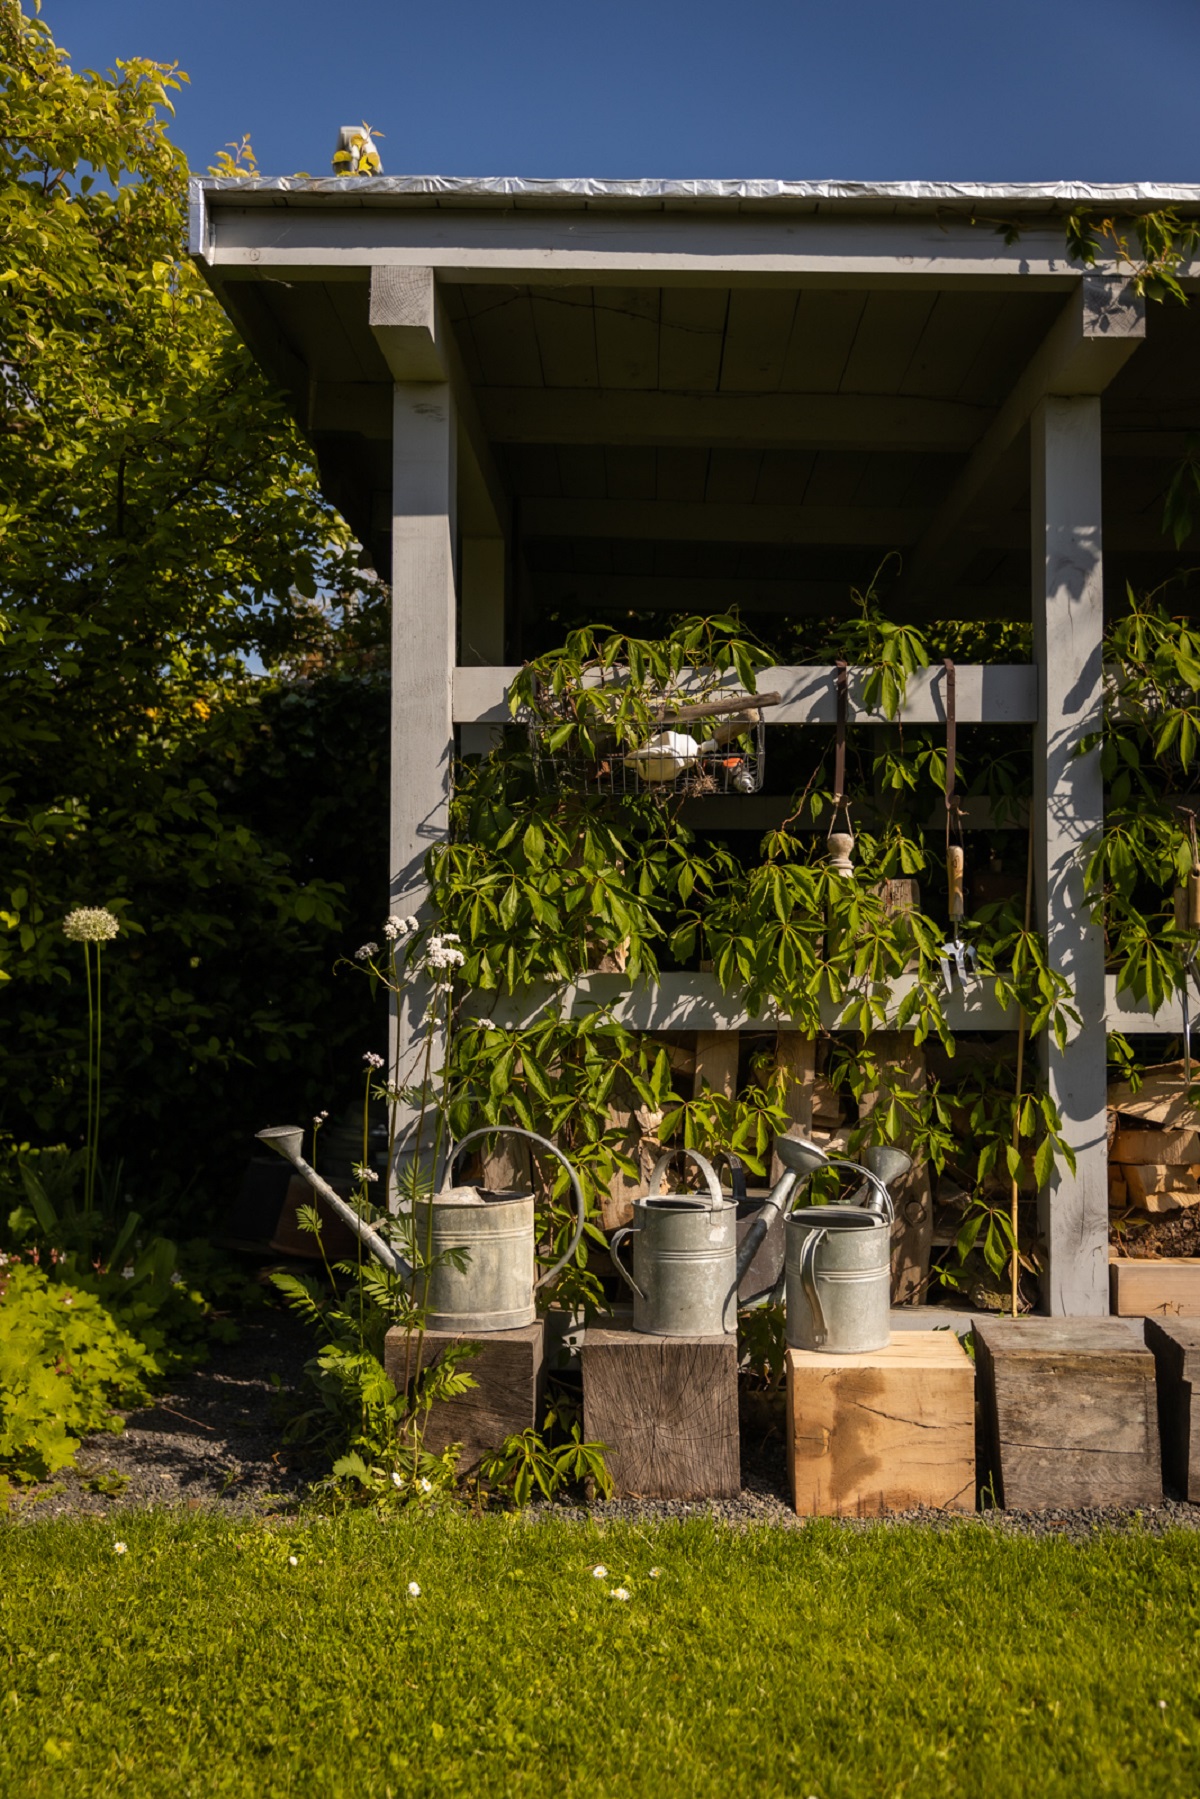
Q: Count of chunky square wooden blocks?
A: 5